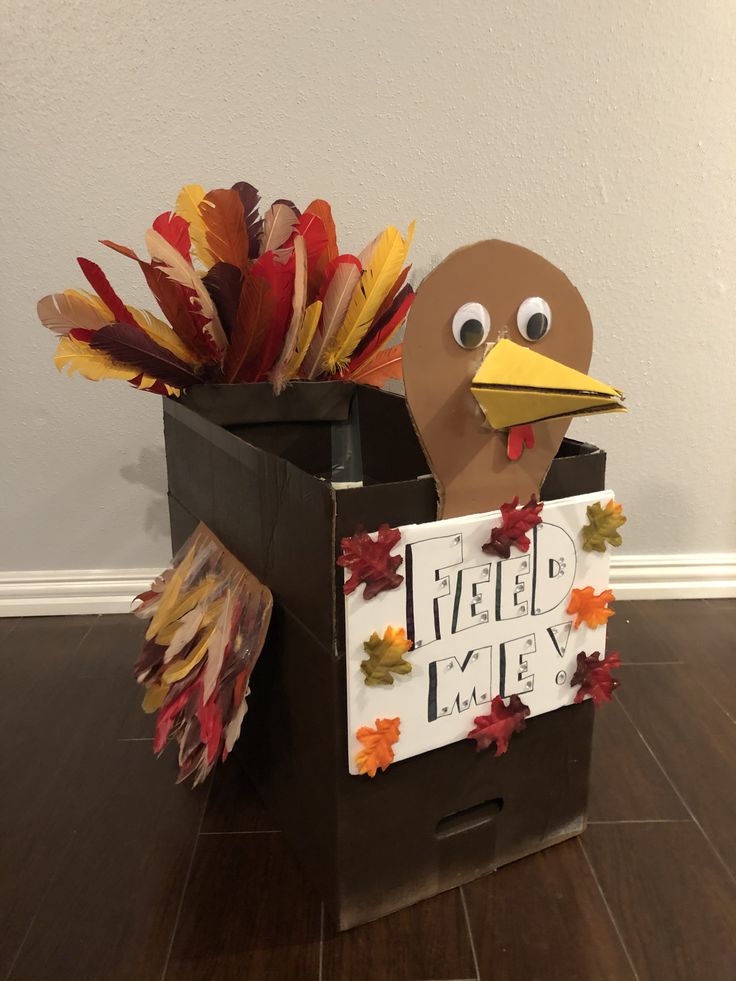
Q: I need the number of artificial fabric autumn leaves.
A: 8